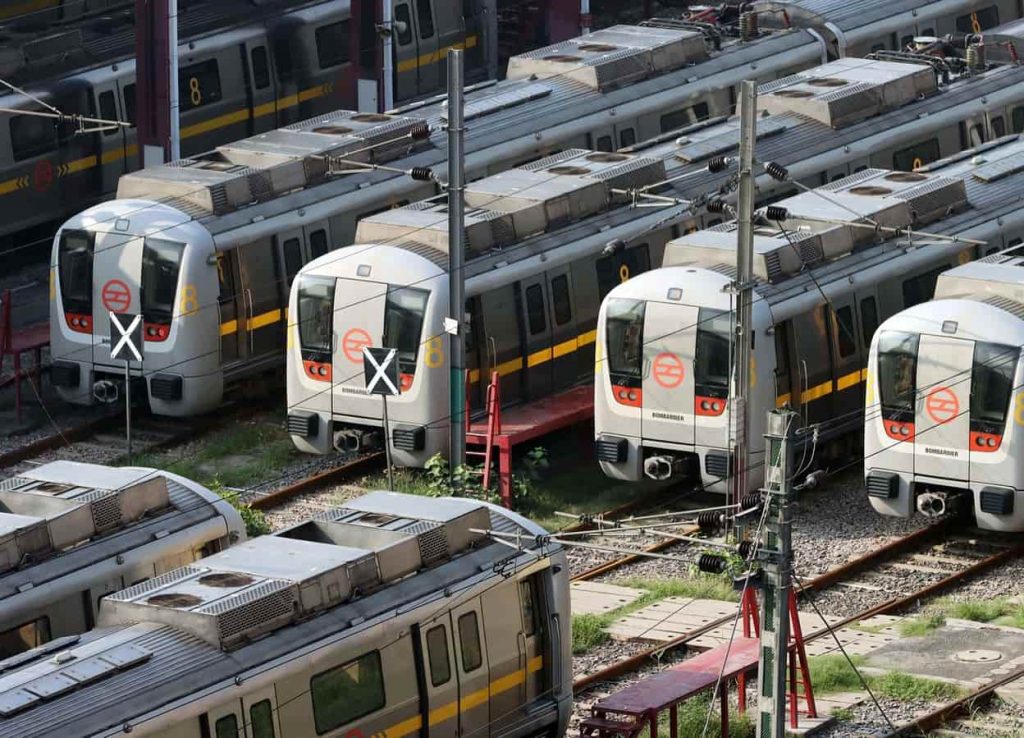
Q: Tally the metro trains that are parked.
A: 7